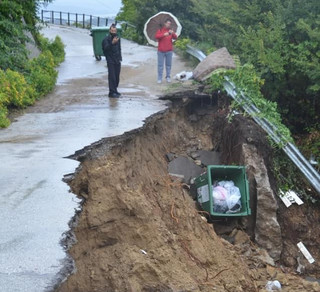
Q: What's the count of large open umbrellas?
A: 1